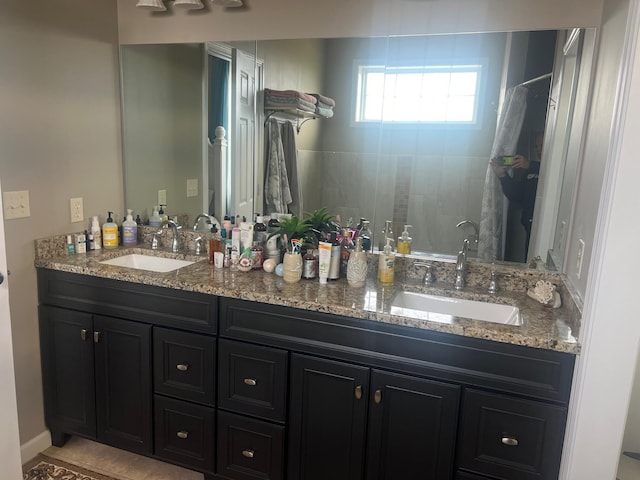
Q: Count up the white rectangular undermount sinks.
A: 2